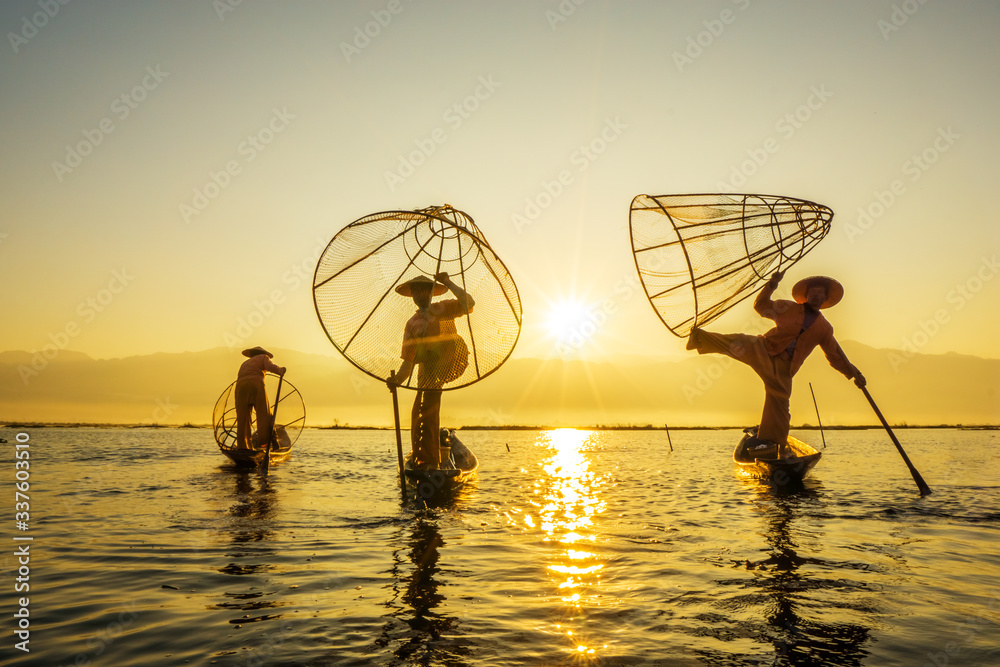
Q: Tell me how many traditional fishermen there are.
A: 3